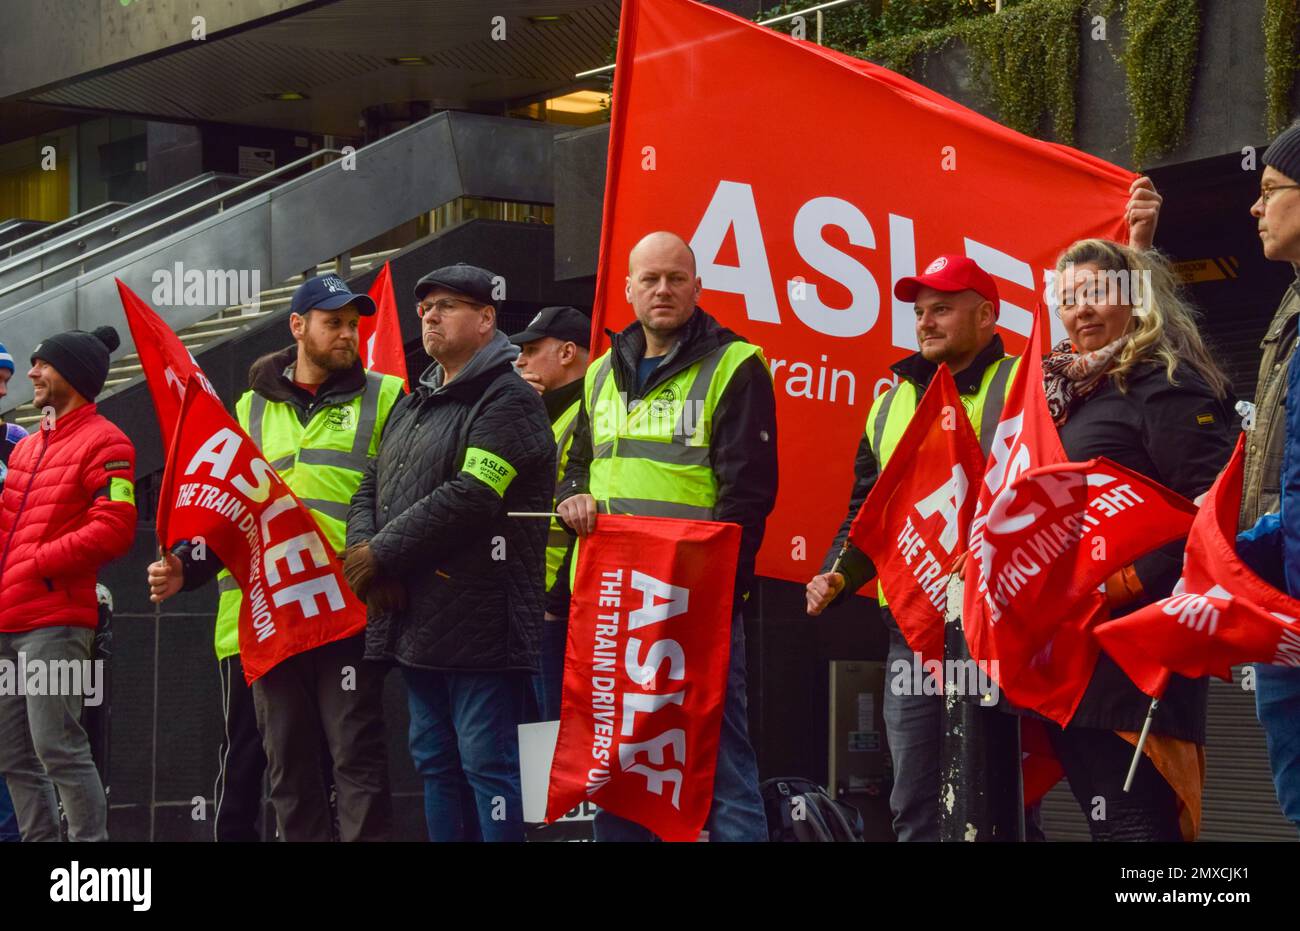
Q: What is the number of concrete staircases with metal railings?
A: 1